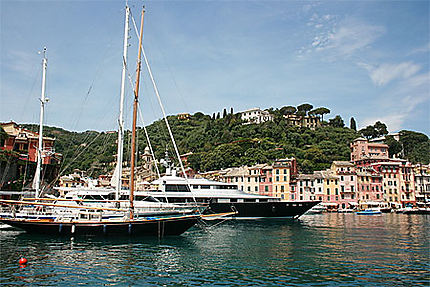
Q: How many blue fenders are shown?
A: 3